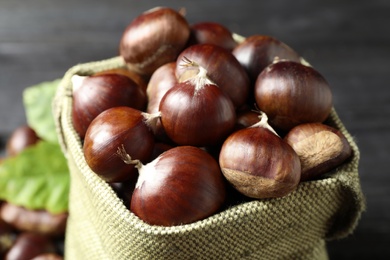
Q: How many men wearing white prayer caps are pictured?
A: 0